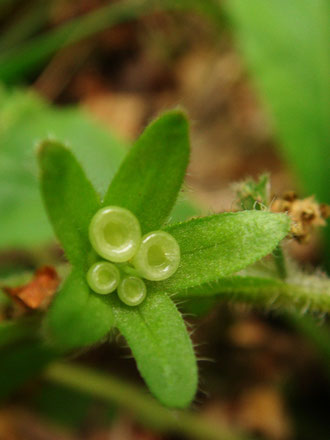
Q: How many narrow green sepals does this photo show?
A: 5